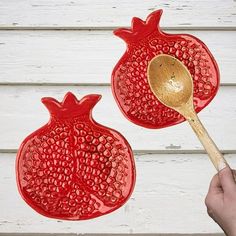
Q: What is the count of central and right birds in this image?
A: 0